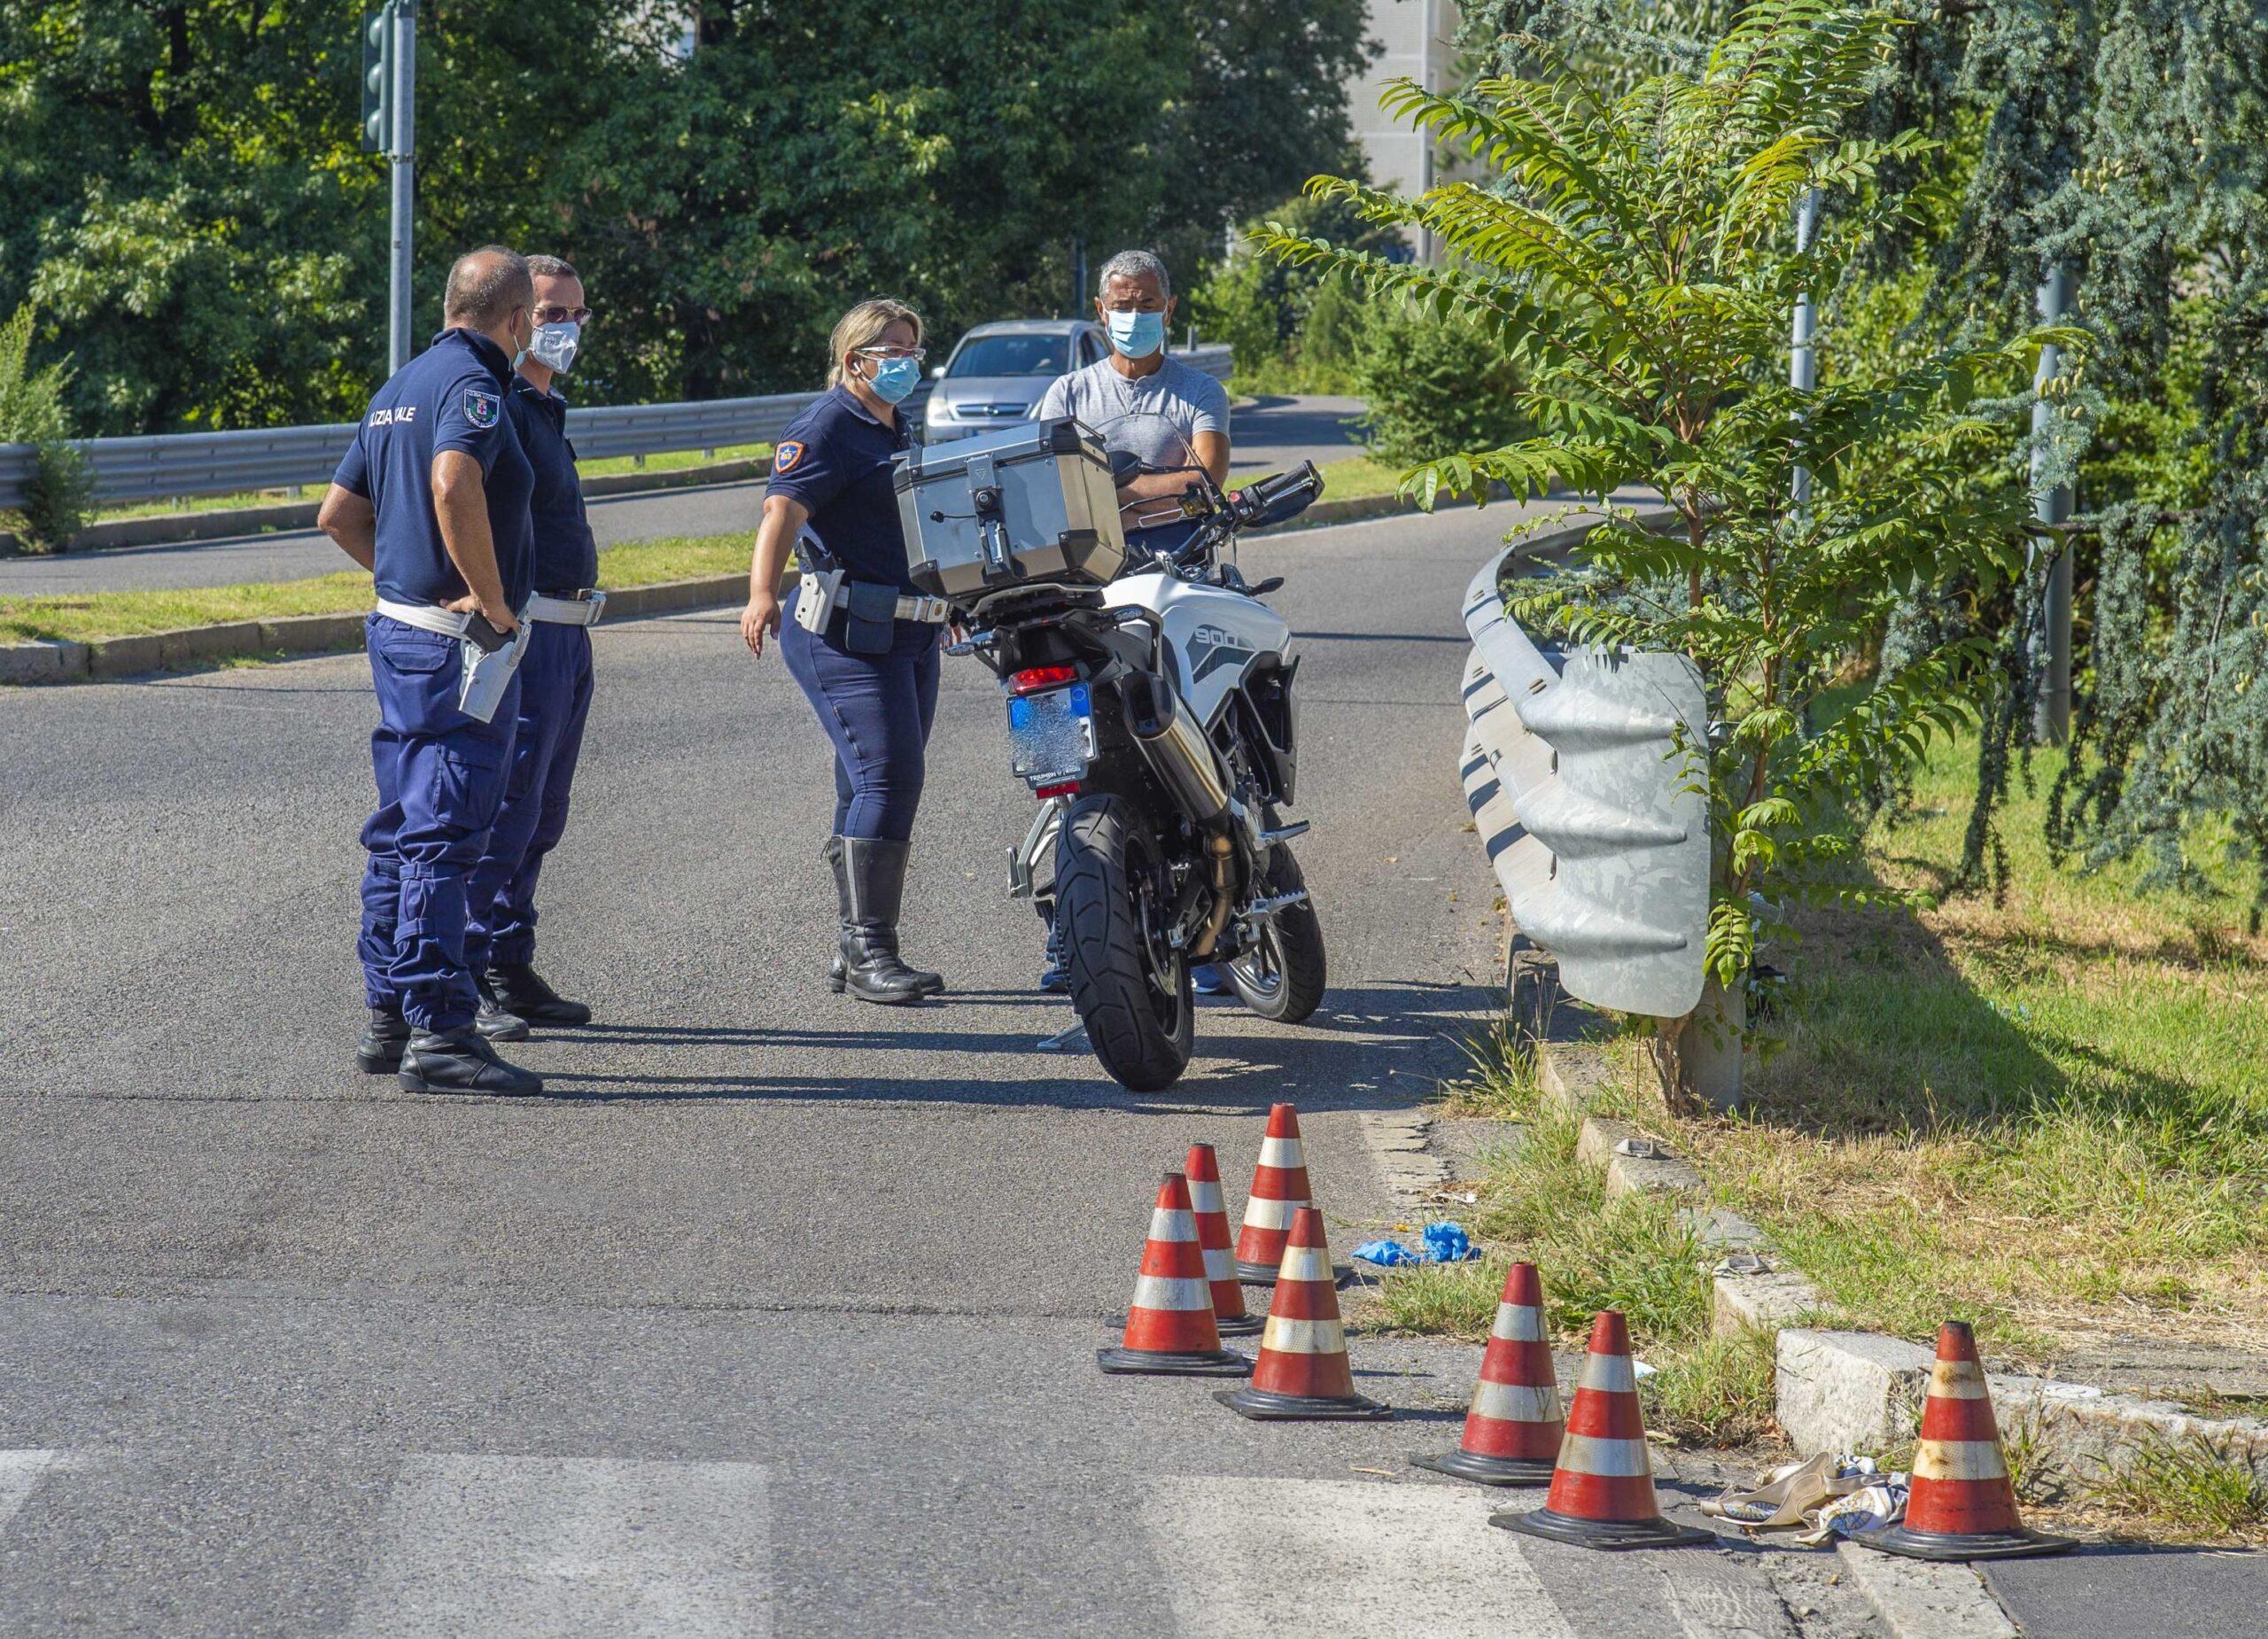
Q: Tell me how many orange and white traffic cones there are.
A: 7